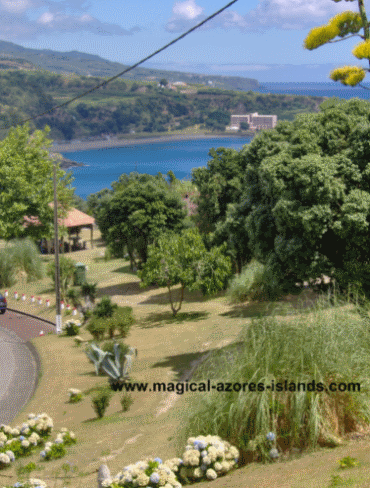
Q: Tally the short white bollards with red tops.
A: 9